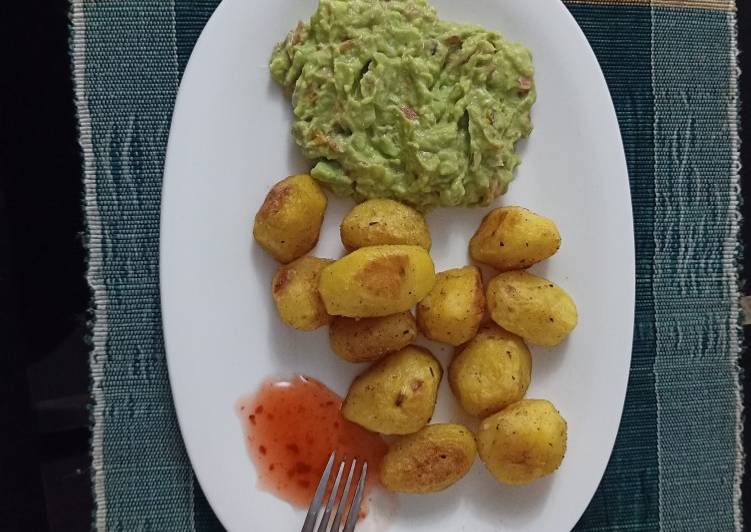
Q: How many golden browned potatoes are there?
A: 12